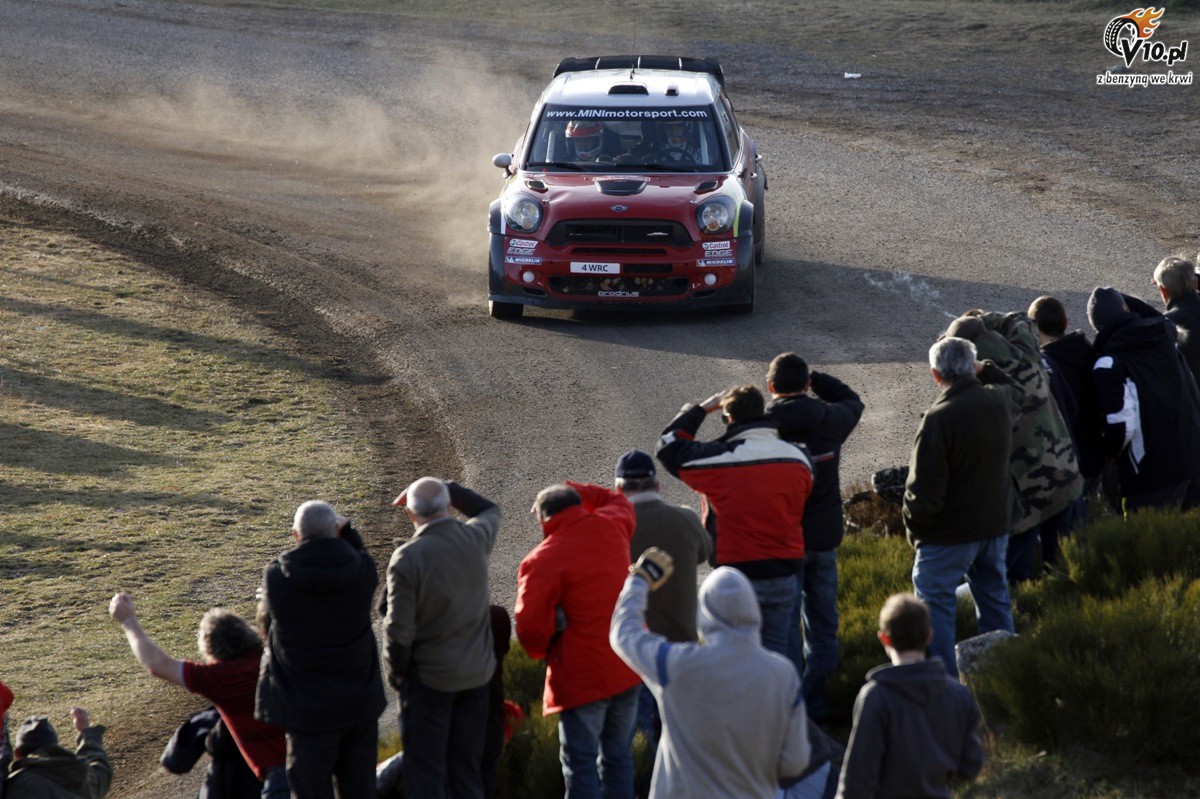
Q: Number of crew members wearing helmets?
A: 2